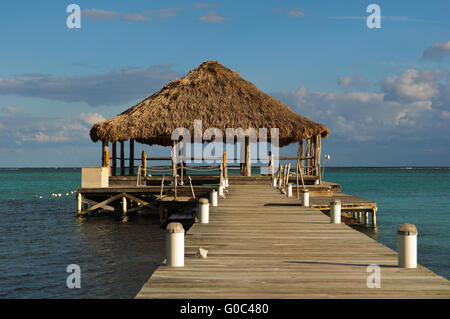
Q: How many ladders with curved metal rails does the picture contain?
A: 0